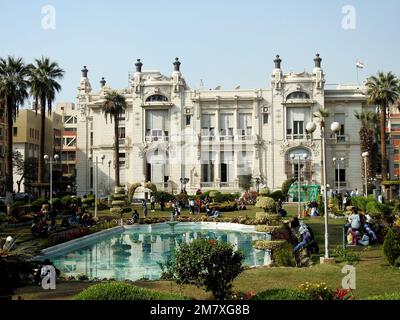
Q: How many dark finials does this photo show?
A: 6